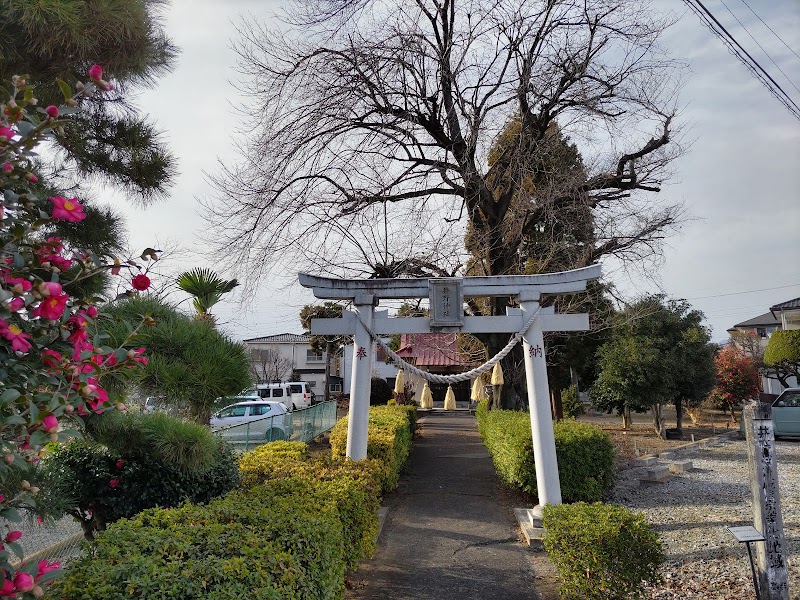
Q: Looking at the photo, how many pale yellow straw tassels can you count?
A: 5